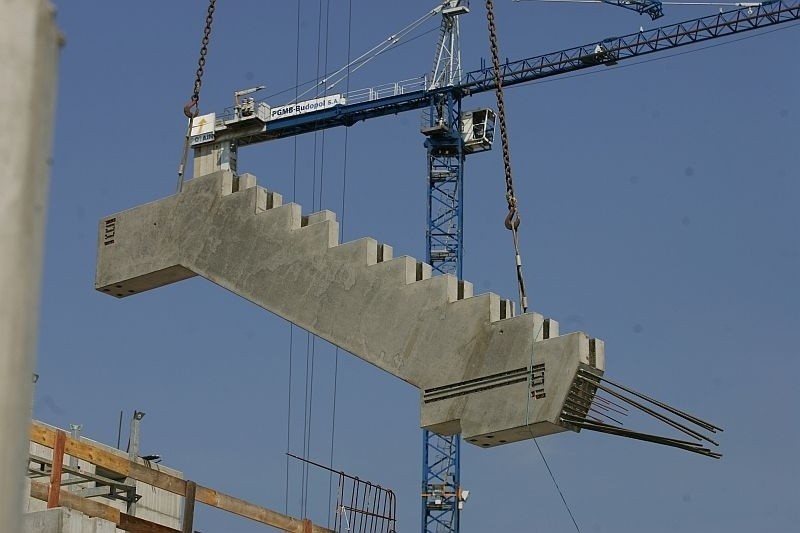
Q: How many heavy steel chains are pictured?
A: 2